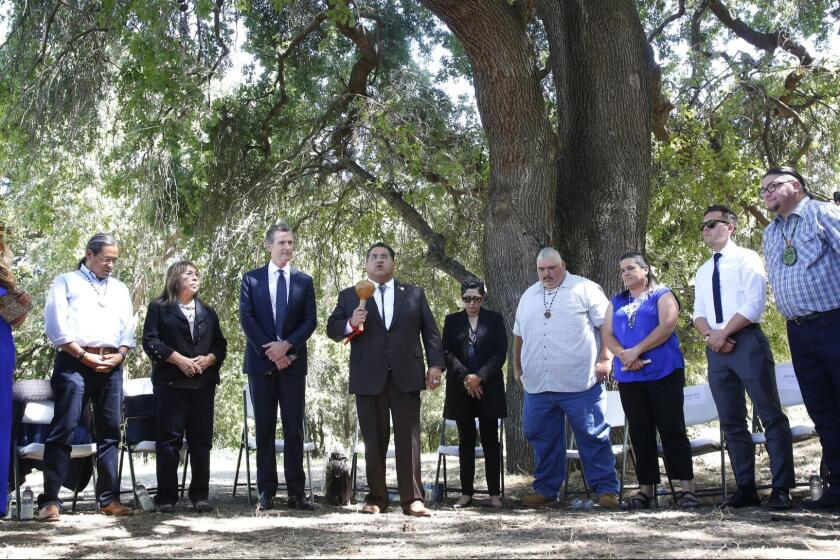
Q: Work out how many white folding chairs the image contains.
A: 8